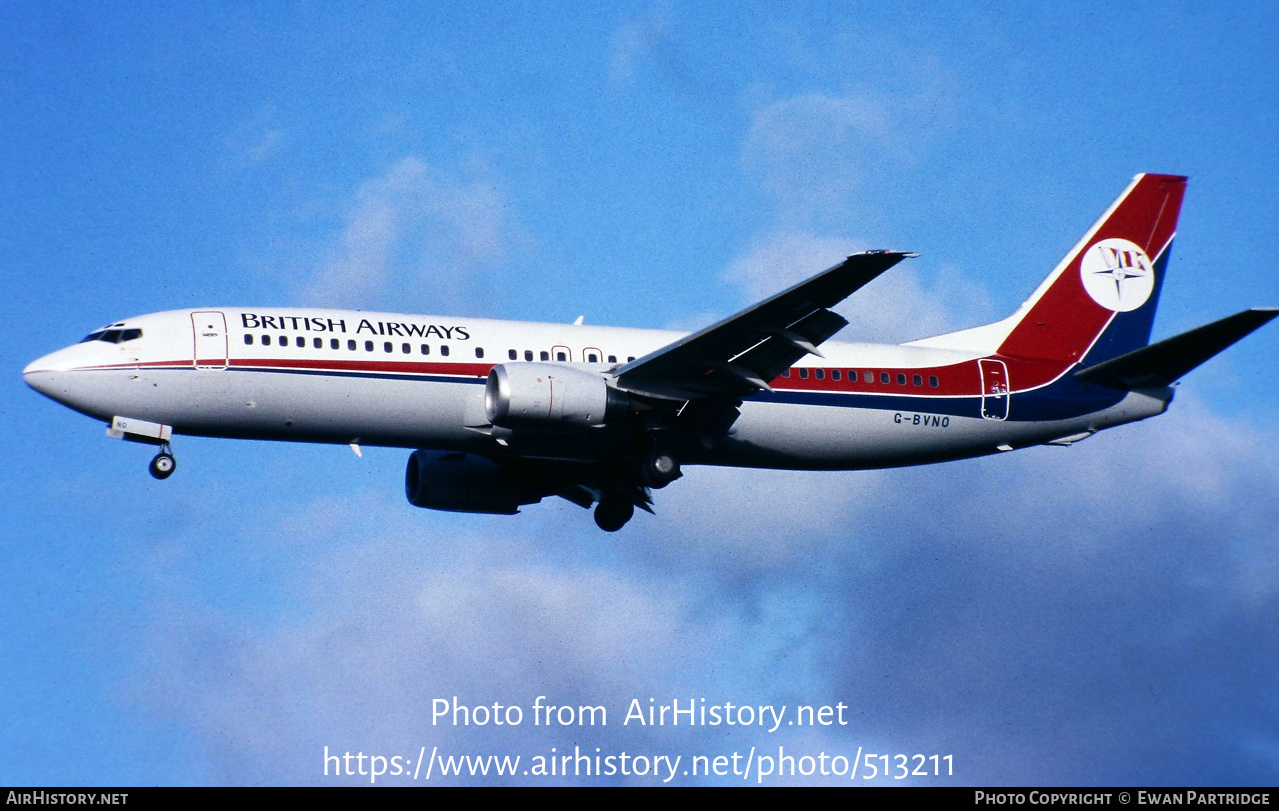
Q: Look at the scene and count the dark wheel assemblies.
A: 3